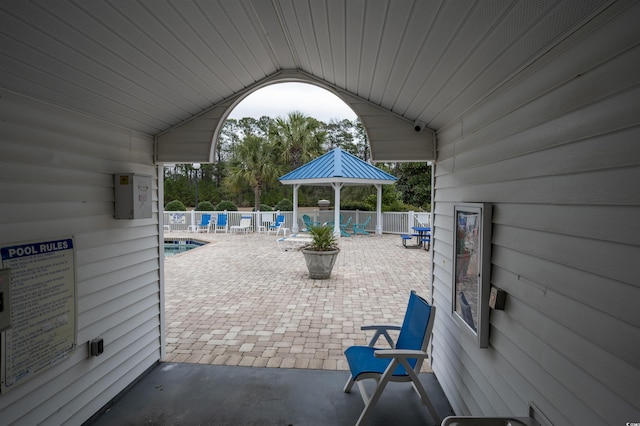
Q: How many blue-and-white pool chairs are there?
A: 4